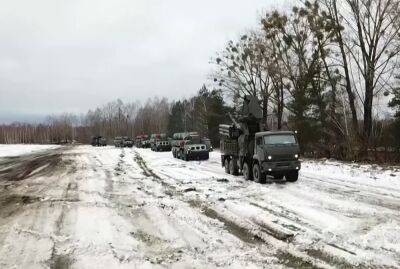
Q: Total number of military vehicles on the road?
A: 6